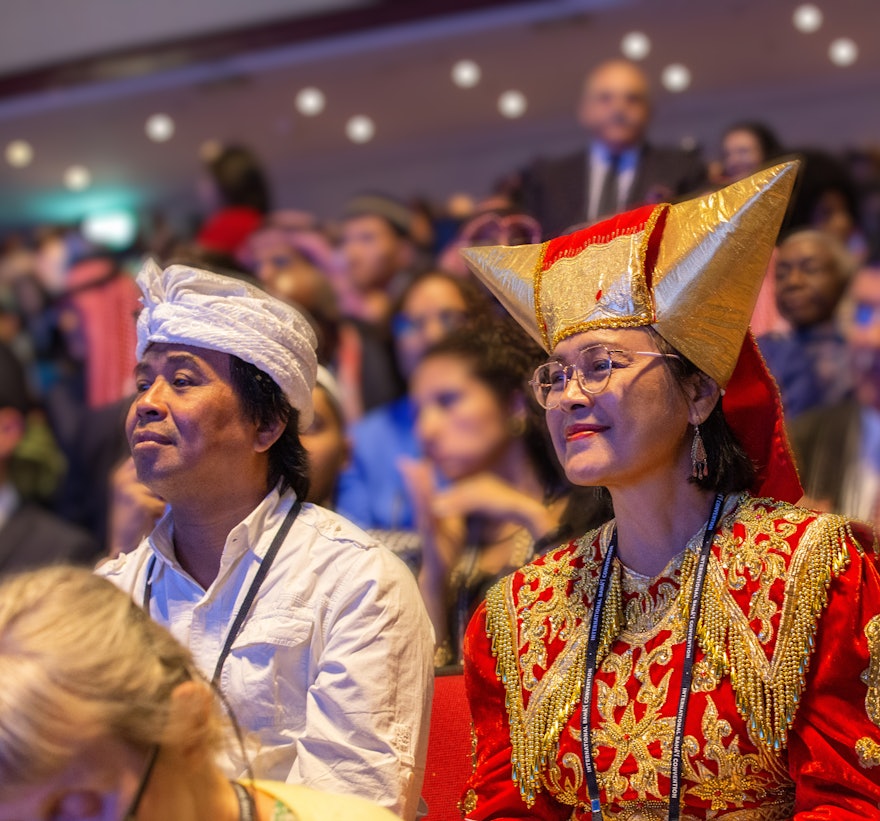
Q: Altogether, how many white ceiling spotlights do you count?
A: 11